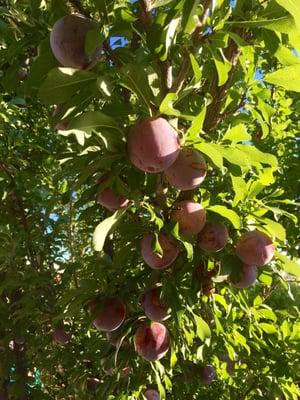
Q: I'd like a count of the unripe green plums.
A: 0